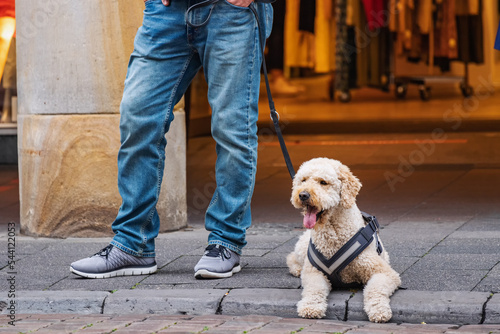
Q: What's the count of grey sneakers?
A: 2